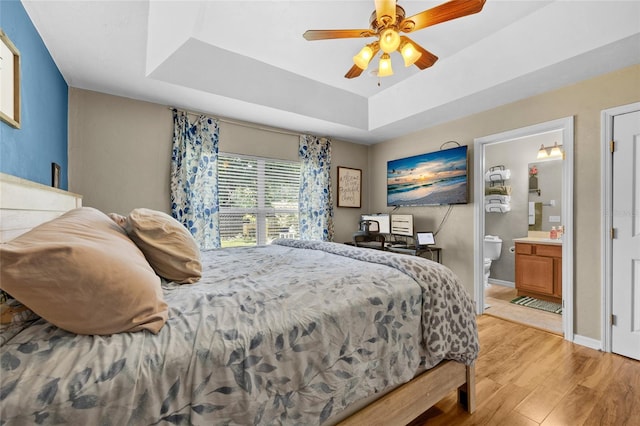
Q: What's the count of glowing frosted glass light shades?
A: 6